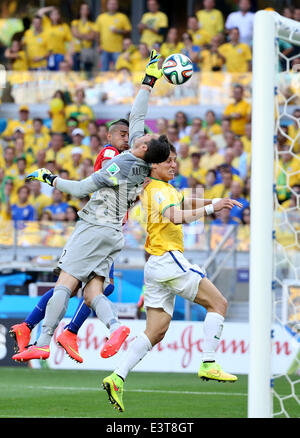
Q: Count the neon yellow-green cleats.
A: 2